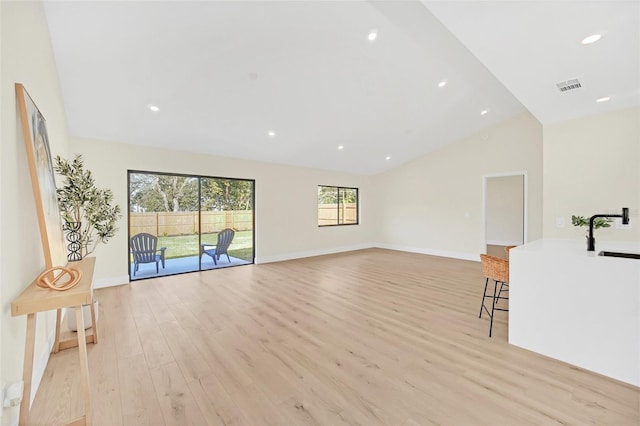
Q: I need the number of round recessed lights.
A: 9